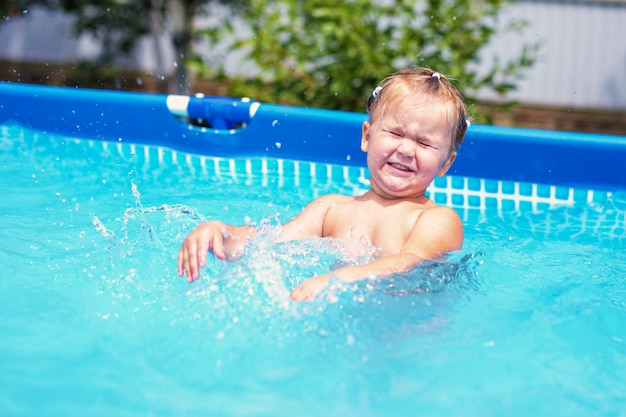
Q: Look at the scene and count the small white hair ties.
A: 3